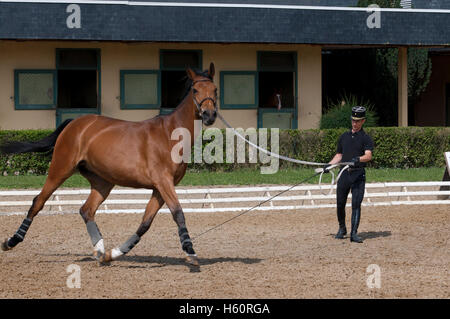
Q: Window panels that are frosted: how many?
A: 3